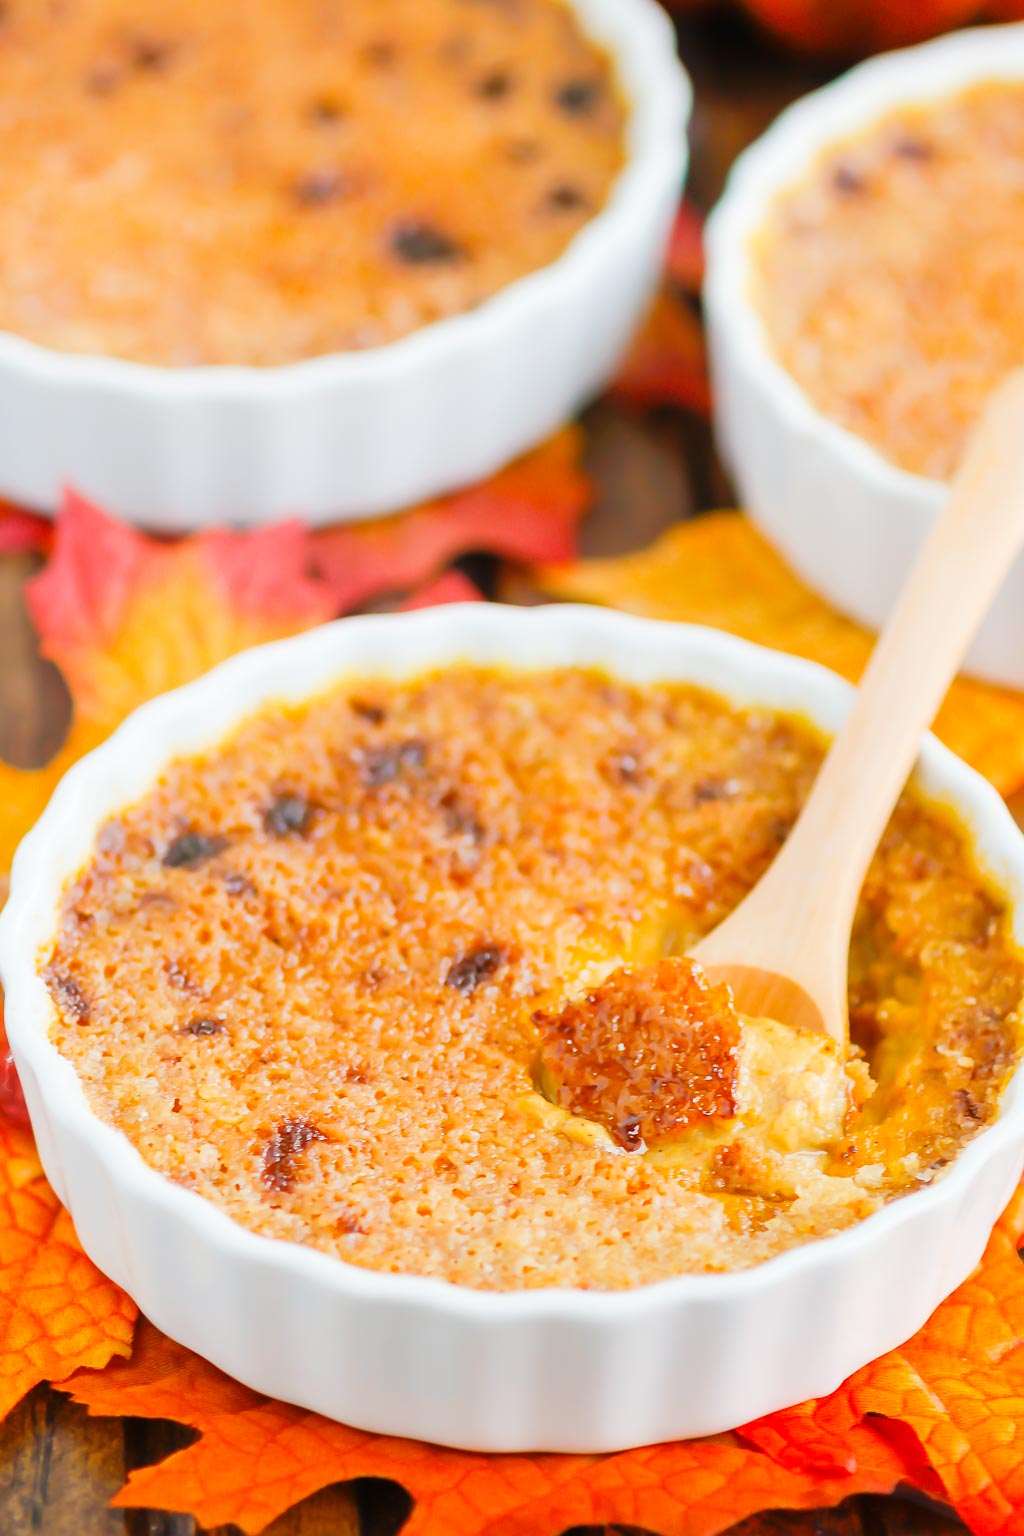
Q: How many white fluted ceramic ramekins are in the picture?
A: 3